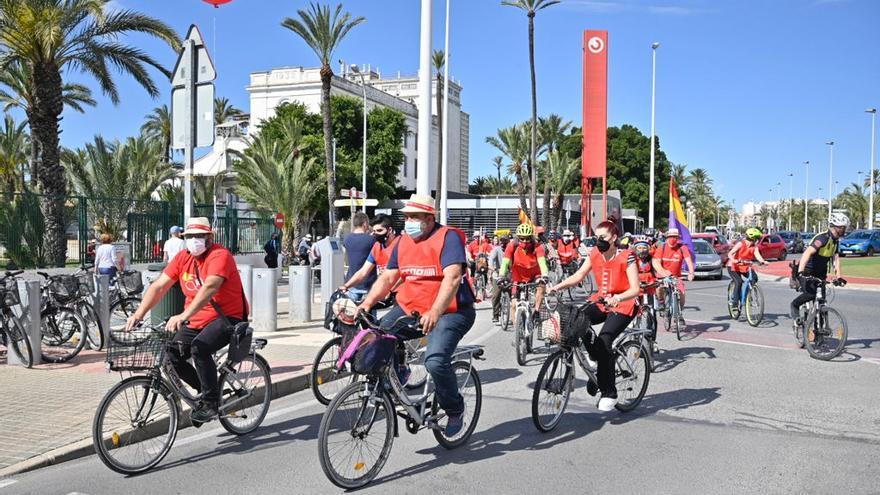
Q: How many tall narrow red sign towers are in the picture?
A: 1